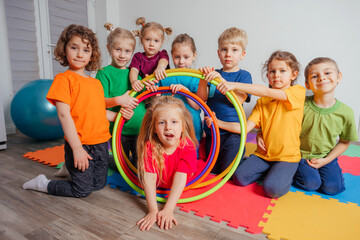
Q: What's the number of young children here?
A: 8